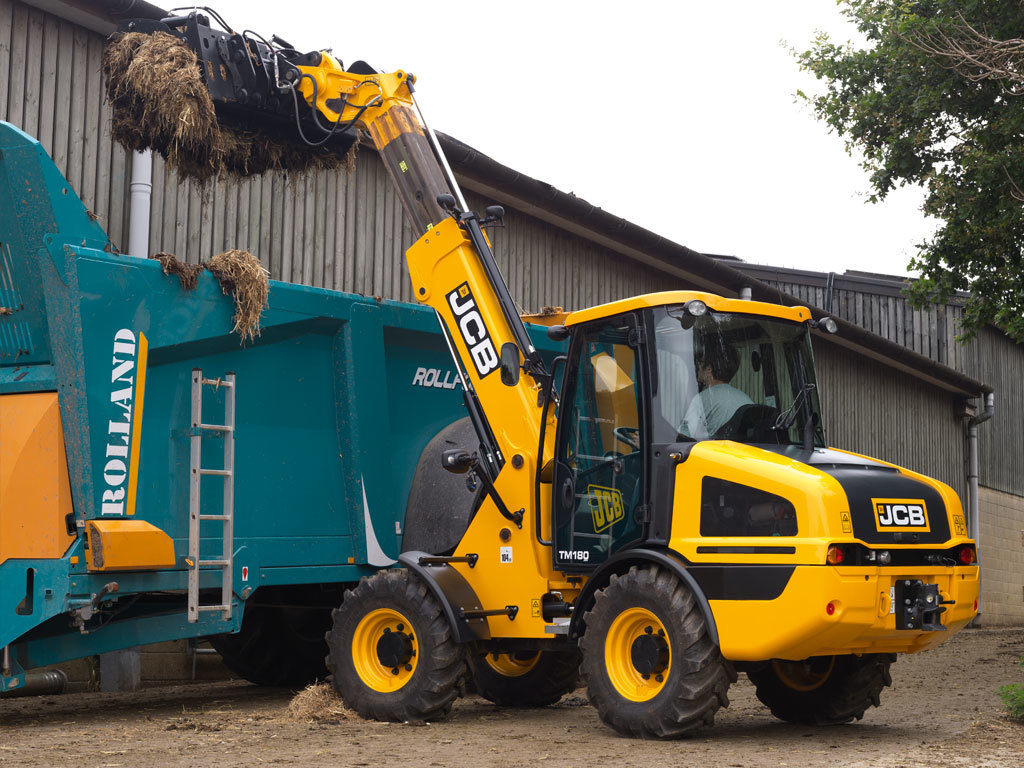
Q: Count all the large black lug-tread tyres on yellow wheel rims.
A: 4